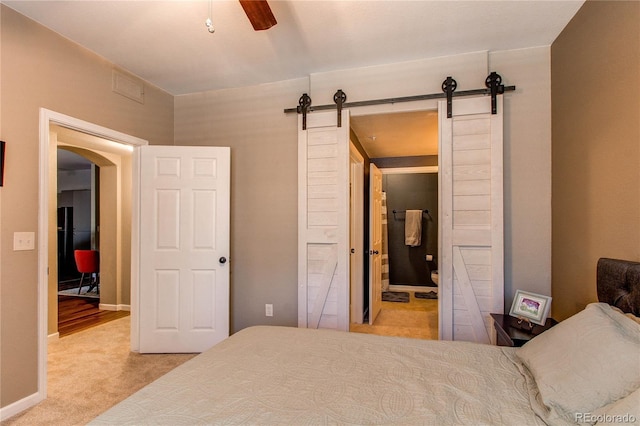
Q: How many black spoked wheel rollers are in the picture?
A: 4